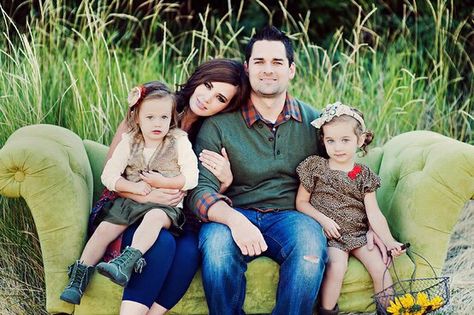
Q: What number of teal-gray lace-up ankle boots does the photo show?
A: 2